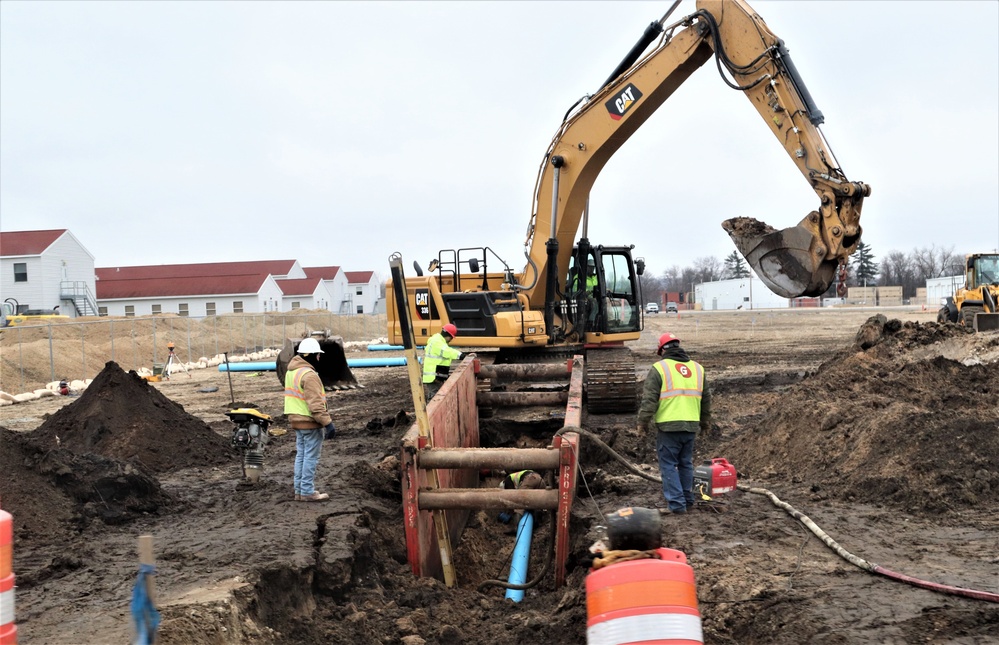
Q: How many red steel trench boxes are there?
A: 1